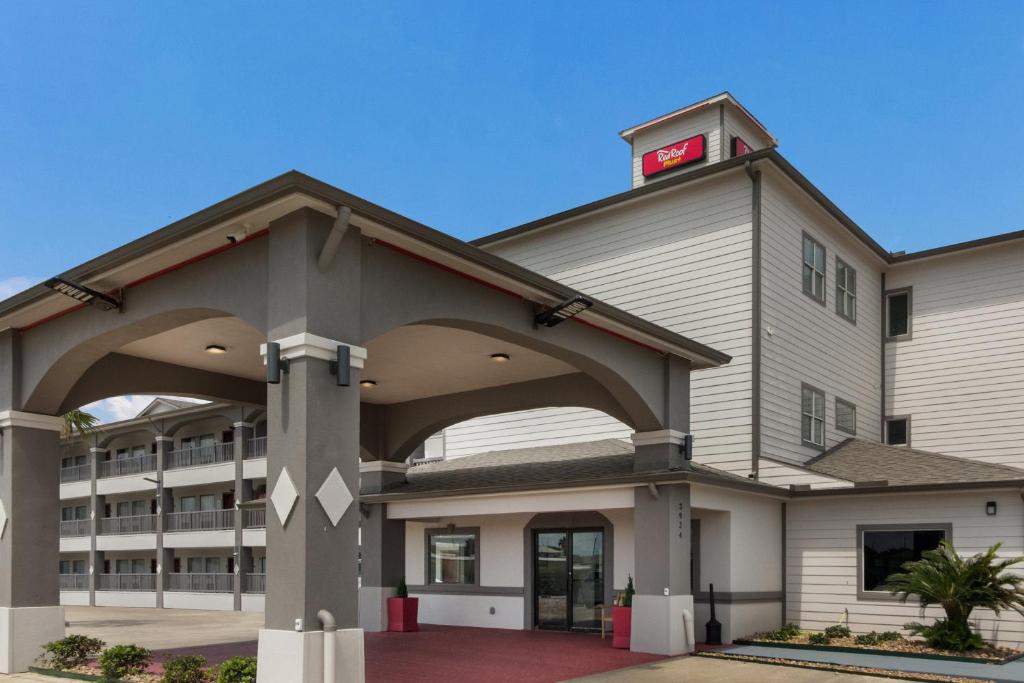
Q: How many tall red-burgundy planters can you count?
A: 2